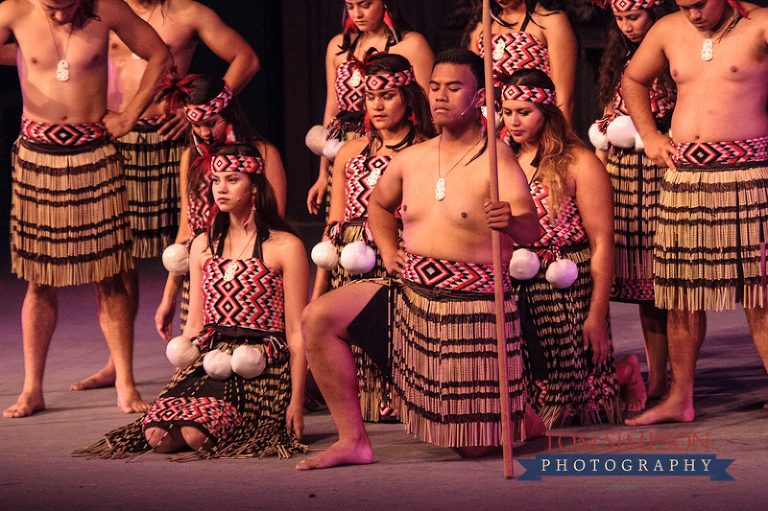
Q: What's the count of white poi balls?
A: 13